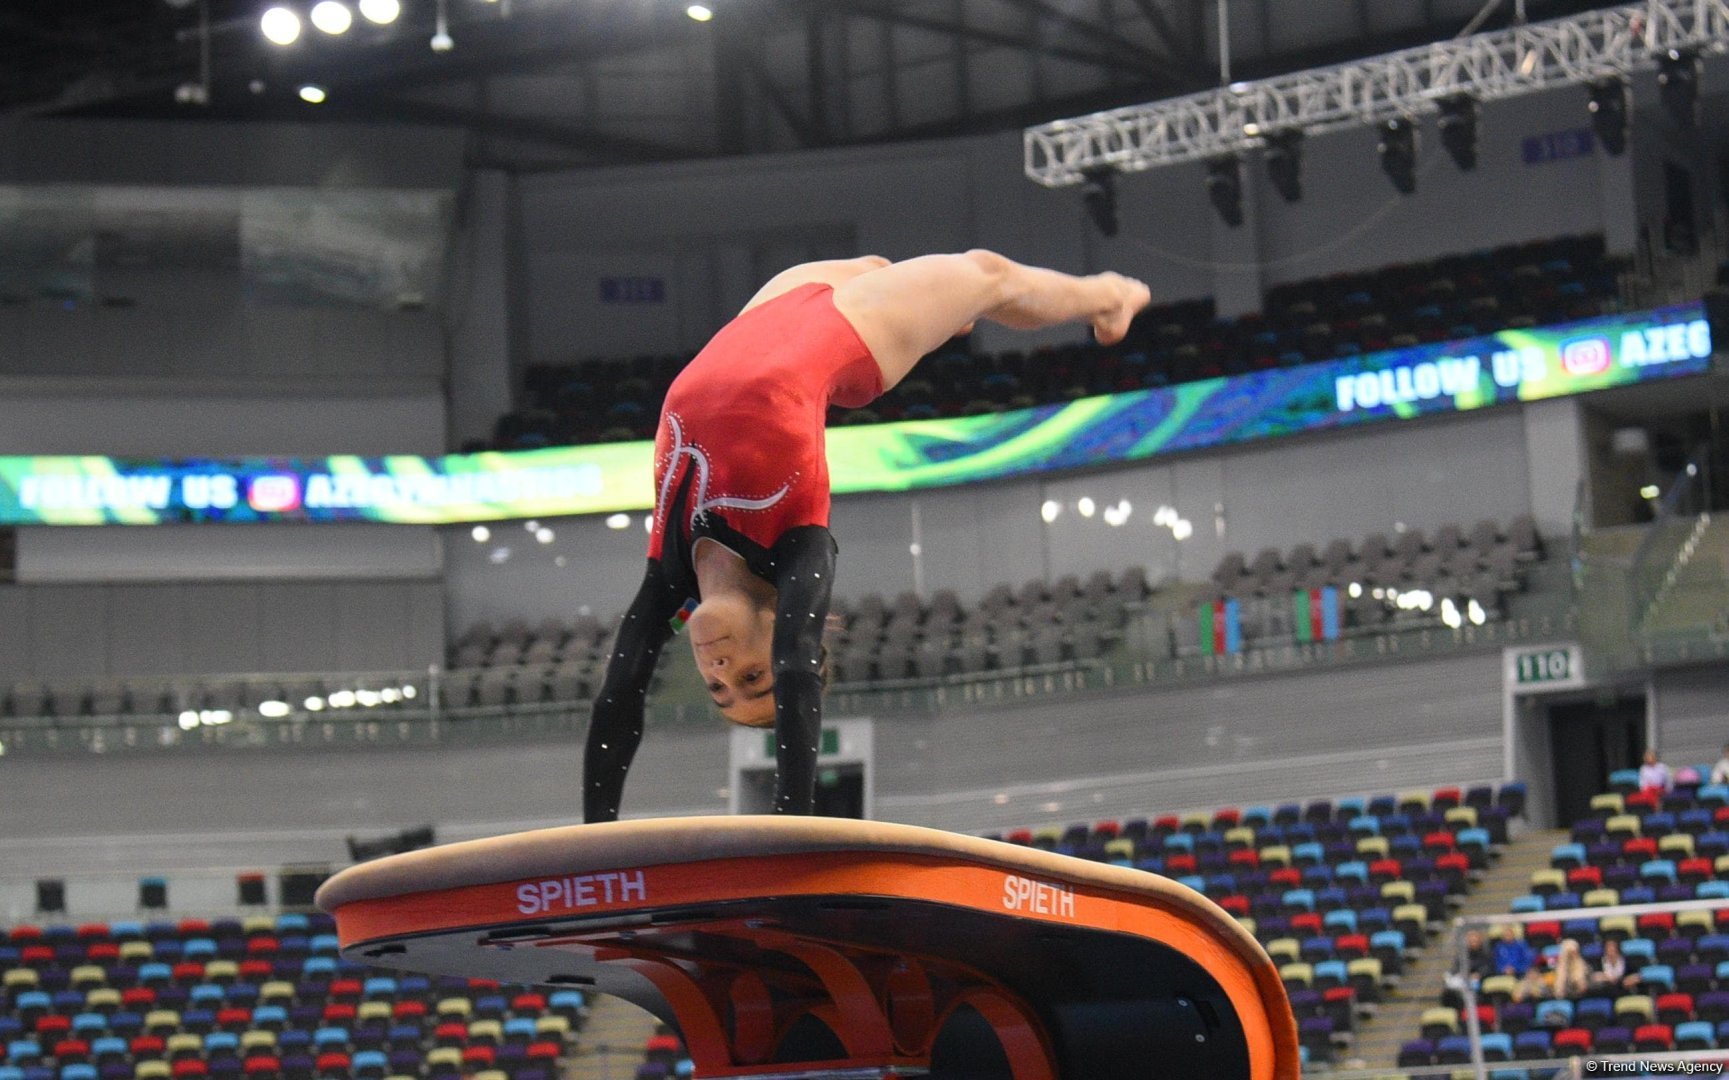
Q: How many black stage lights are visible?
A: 7